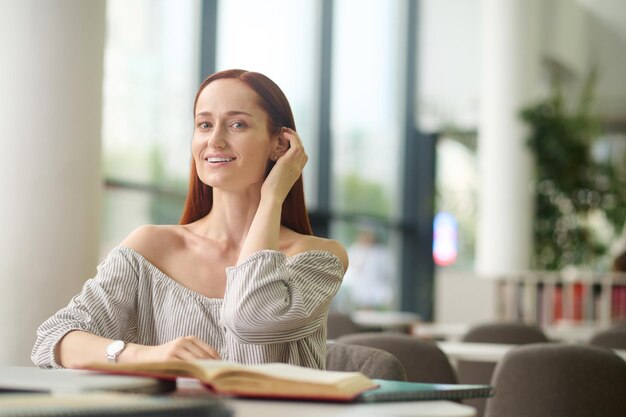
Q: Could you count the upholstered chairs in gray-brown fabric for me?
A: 6